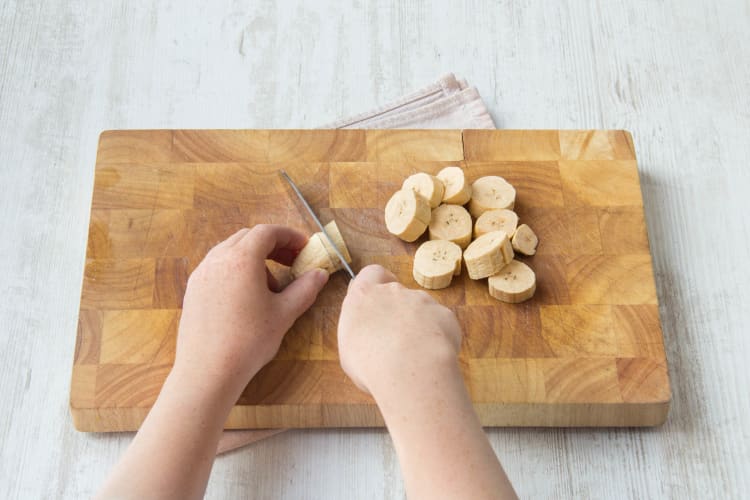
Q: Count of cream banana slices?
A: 10